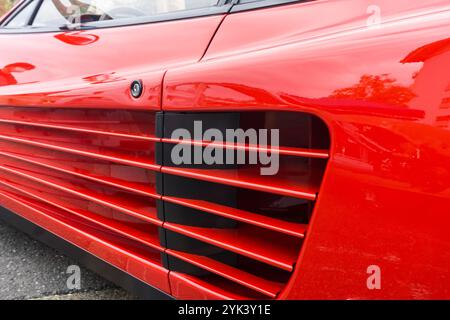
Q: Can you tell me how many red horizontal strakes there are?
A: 5